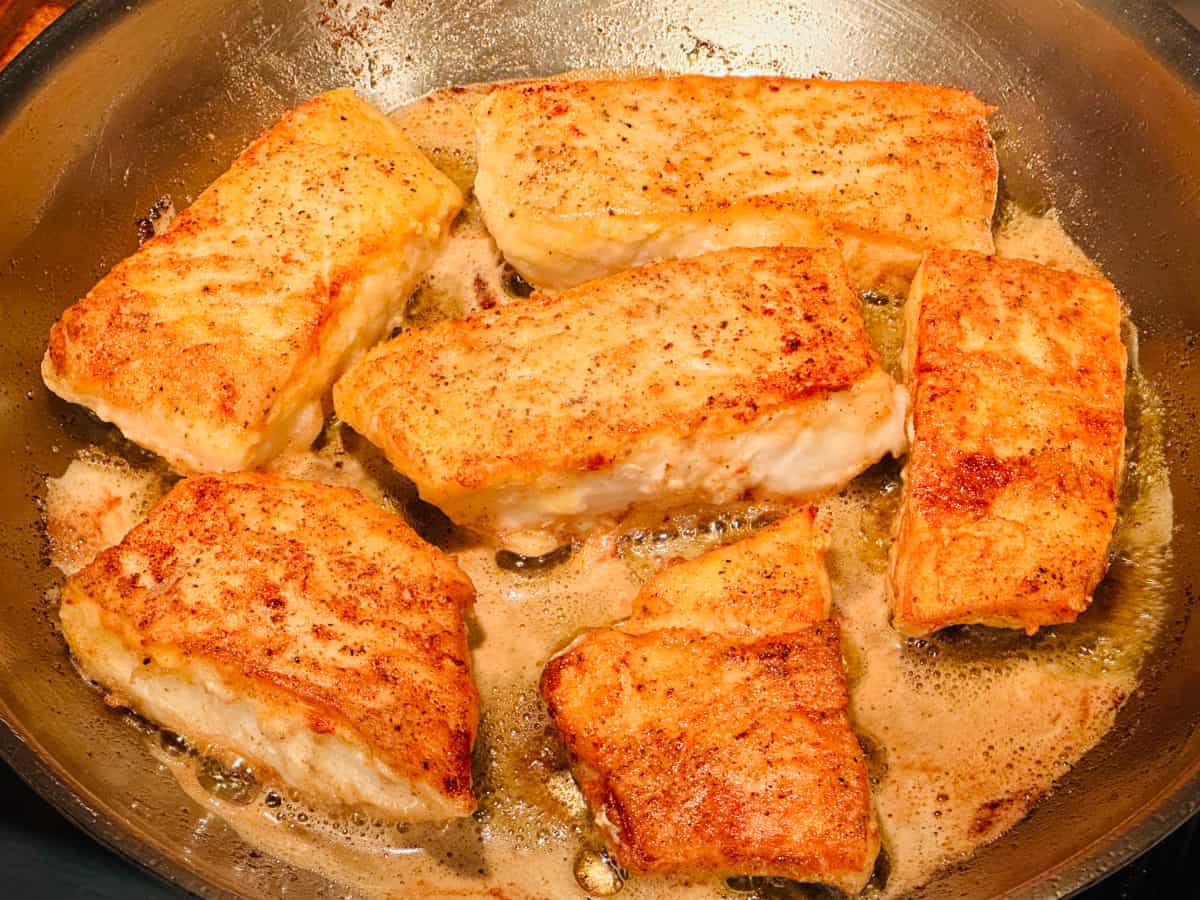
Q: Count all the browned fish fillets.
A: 6